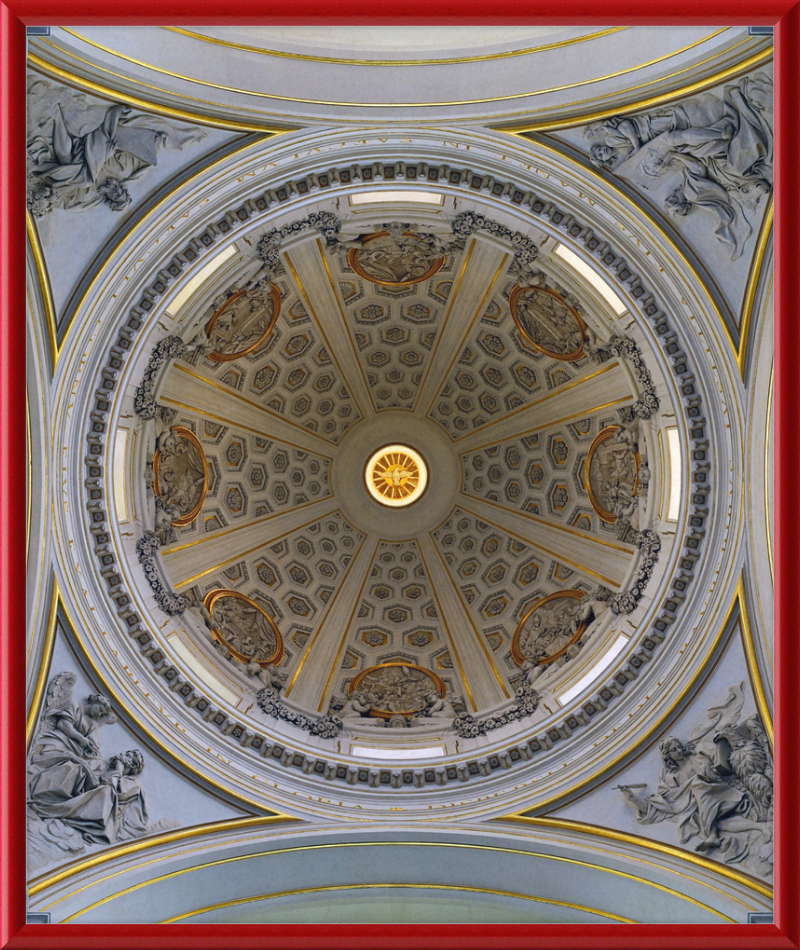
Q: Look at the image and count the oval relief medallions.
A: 8